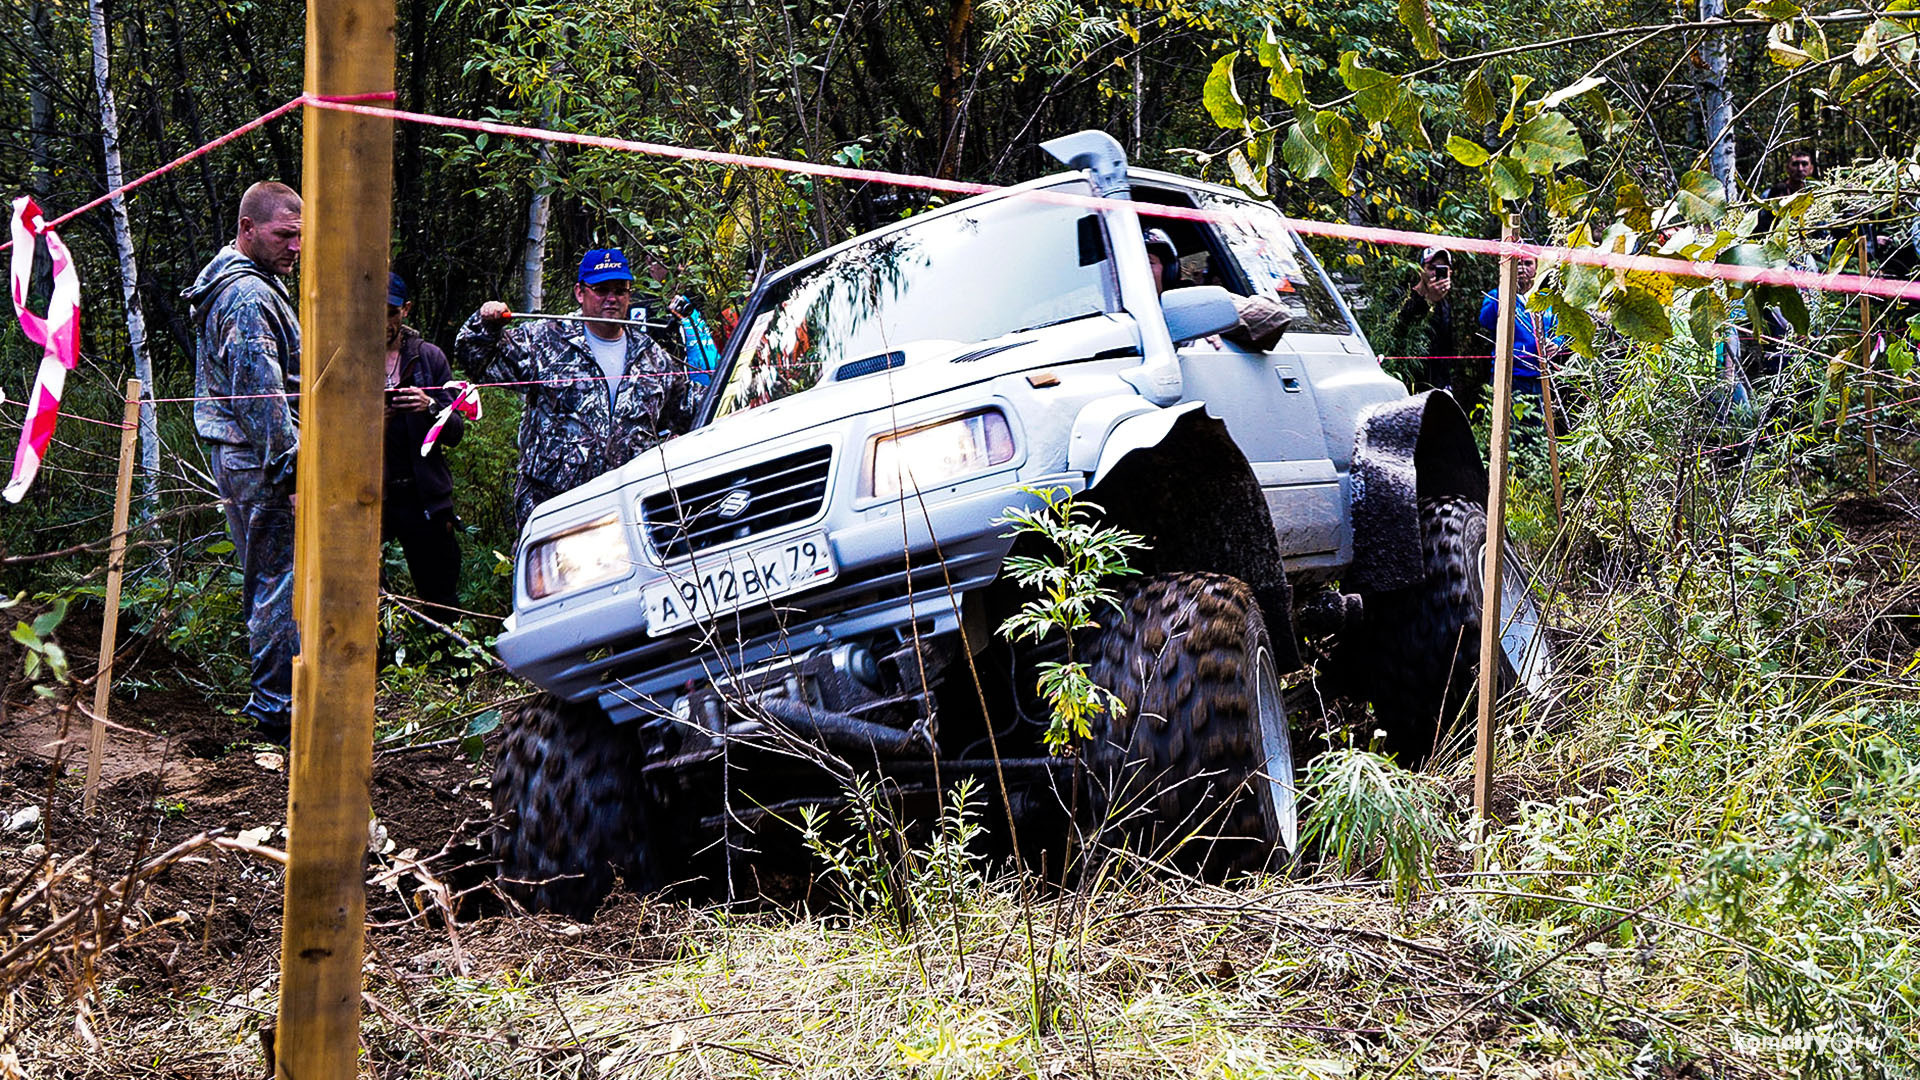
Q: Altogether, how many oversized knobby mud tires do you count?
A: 3